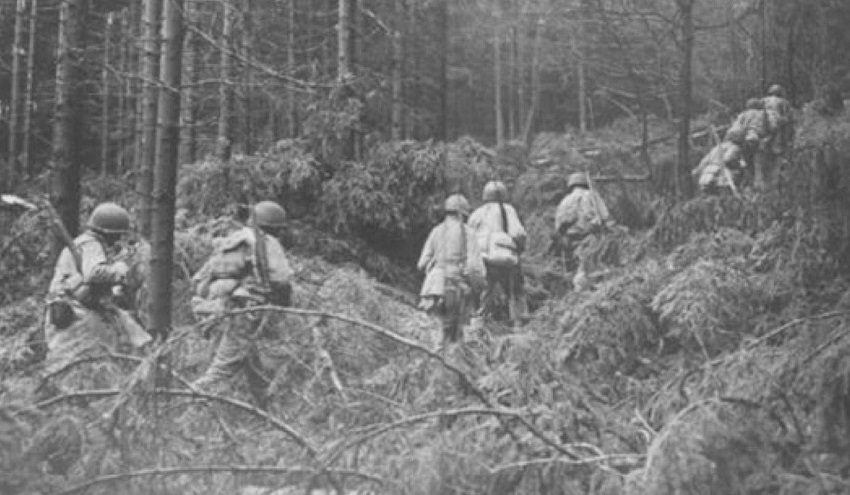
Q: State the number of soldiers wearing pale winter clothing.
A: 8